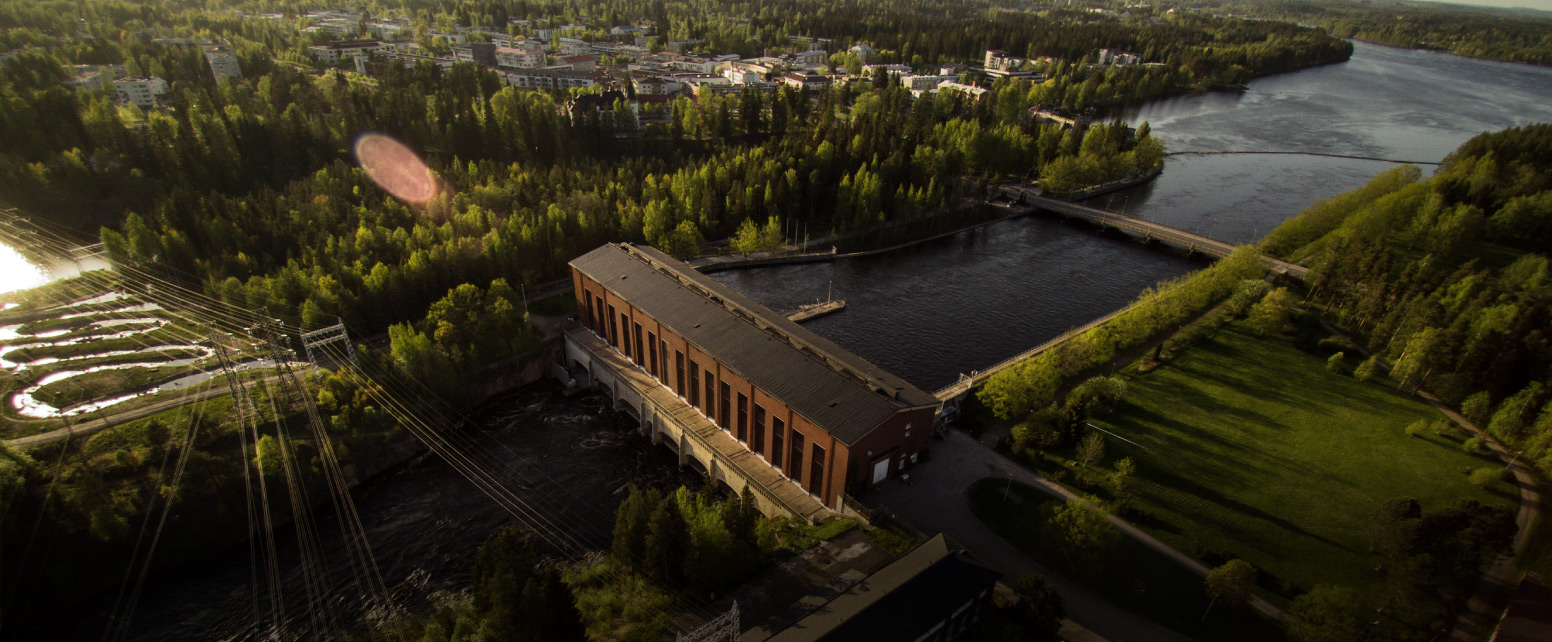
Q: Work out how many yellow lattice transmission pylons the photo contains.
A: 0